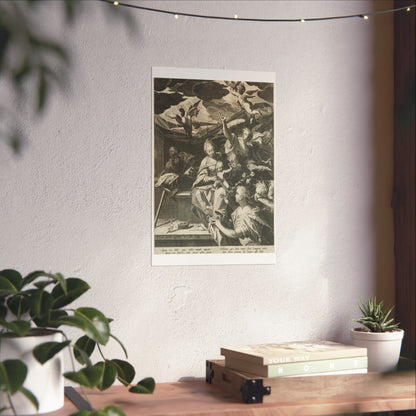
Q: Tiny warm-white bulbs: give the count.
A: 6